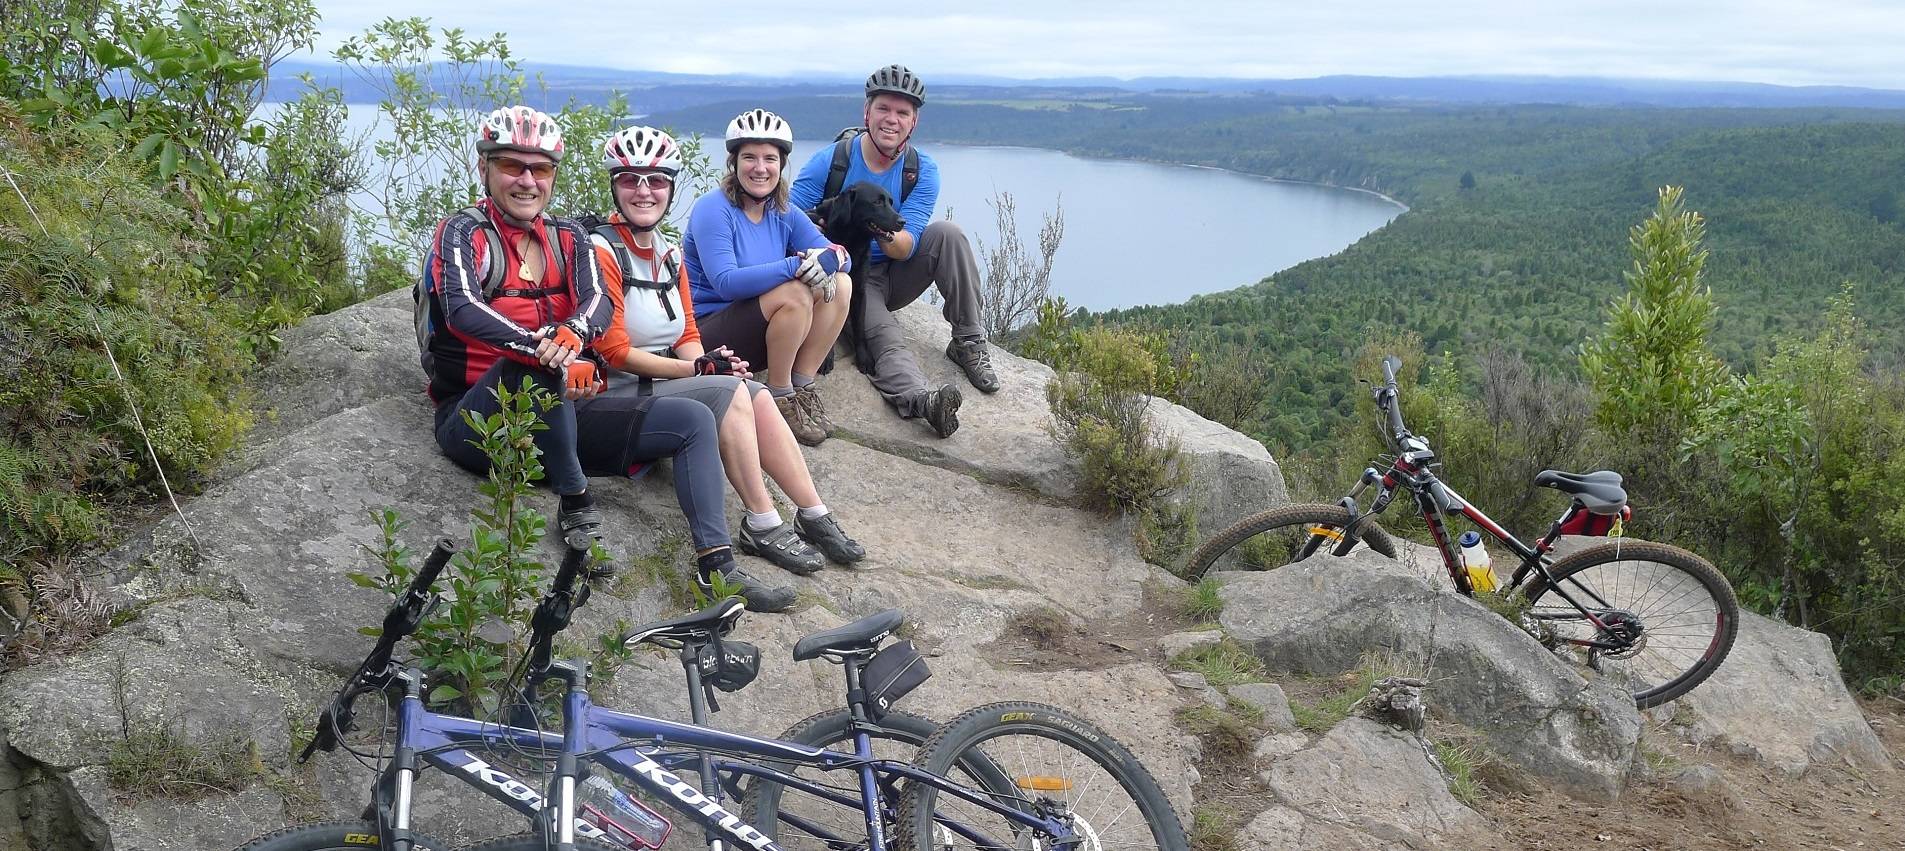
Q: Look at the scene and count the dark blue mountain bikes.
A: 2